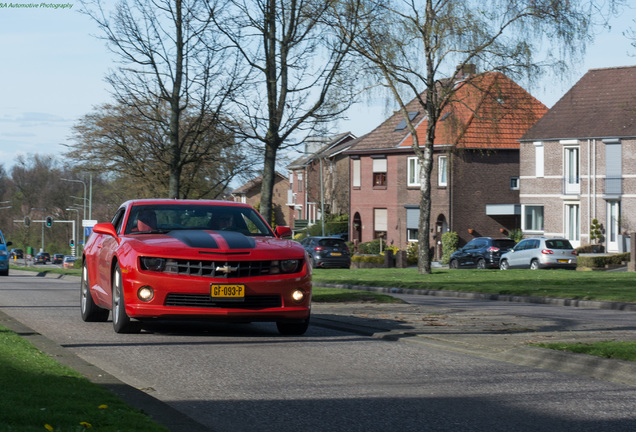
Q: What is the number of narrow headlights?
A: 2